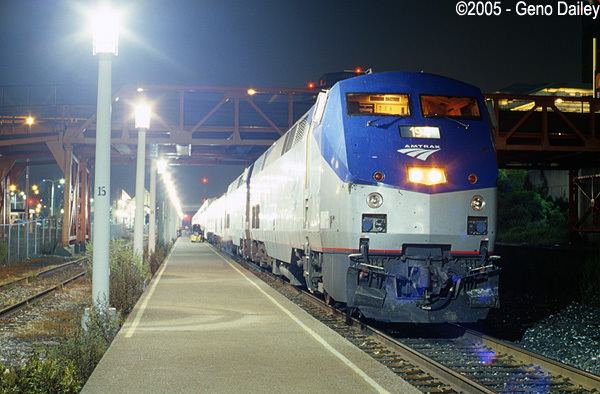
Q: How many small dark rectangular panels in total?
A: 2